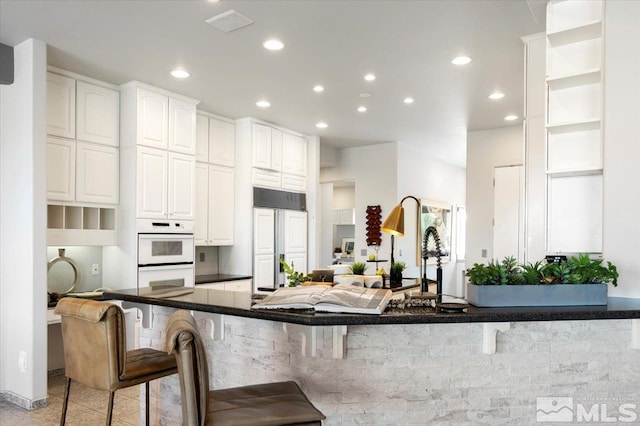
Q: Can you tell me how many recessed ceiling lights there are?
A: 11